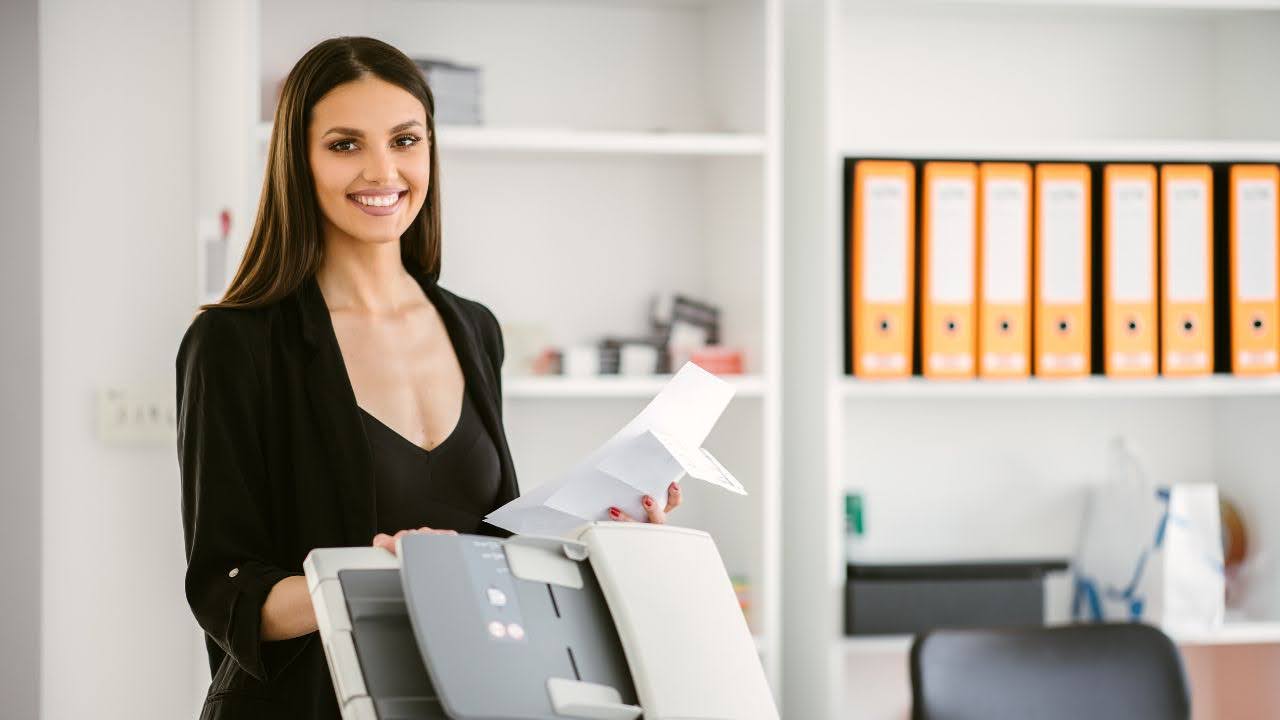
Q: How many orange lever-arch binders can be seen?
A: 7